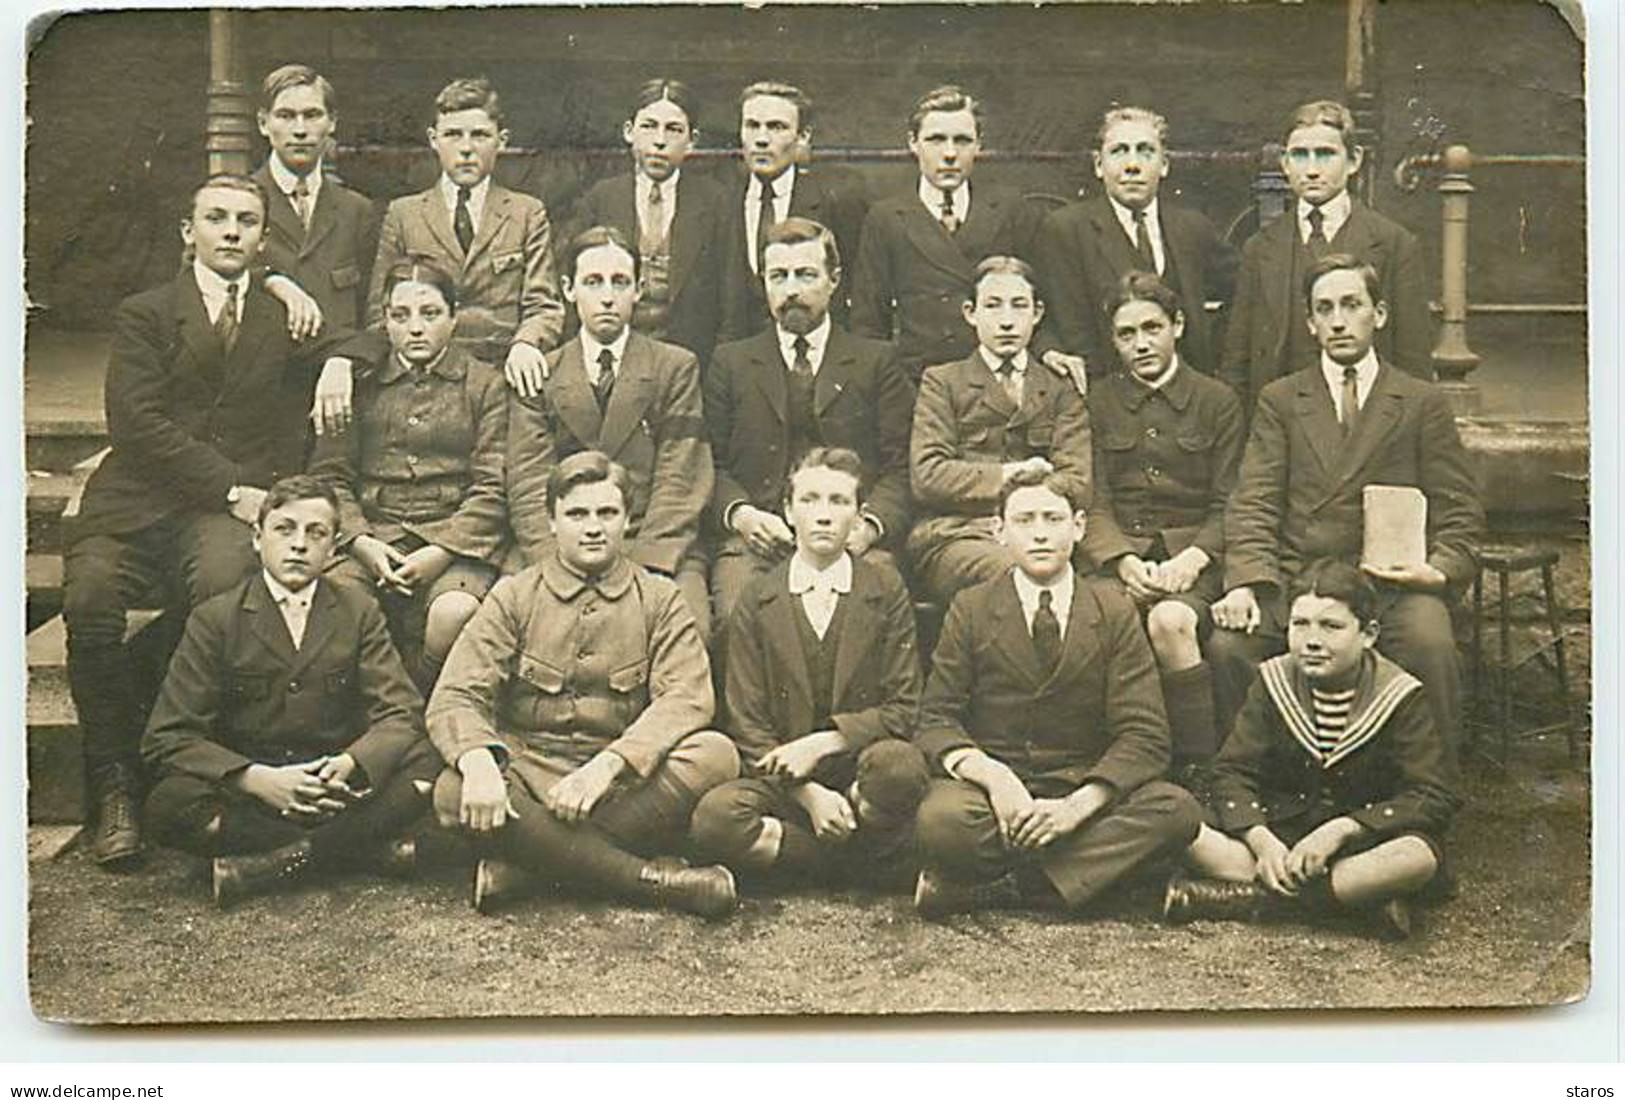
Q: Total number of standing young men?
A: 7